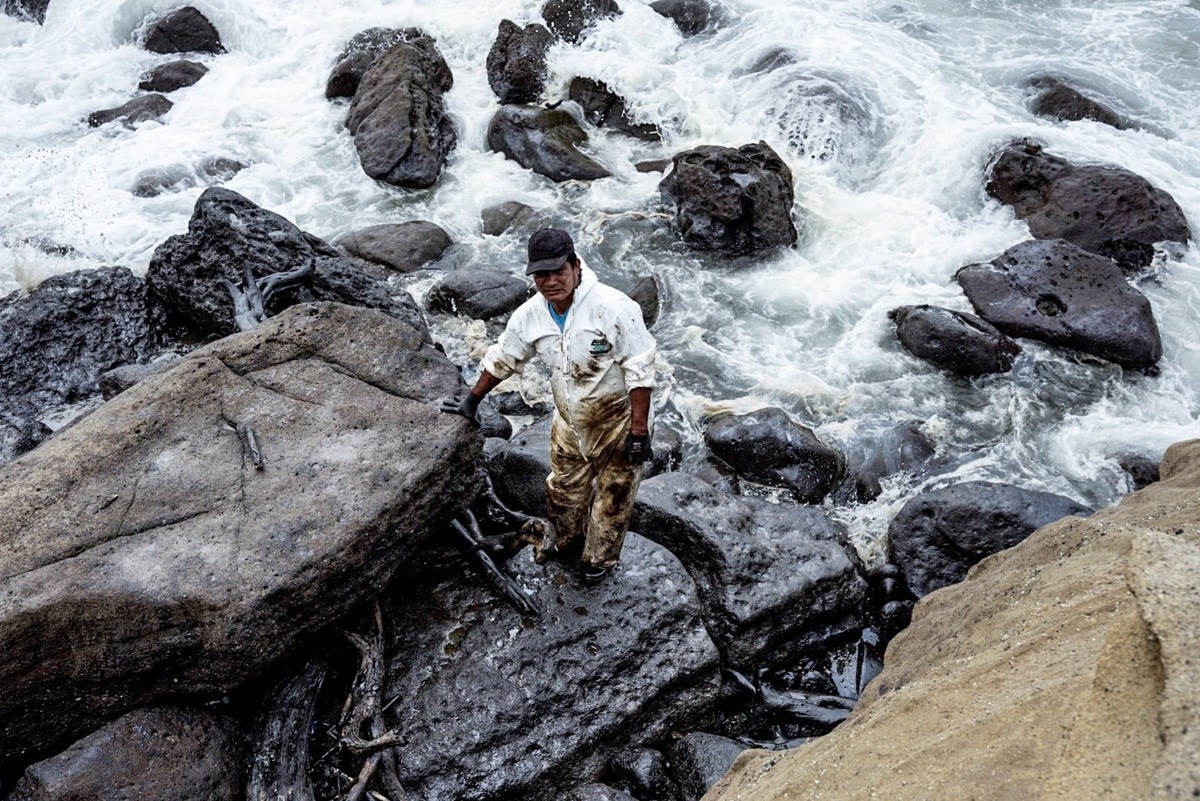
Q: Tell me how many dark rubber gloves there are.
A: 2